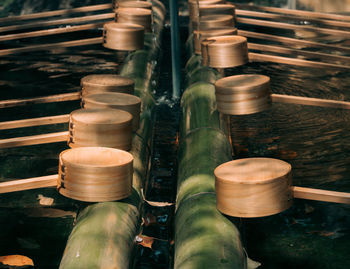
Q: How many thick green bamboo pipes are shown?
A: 2